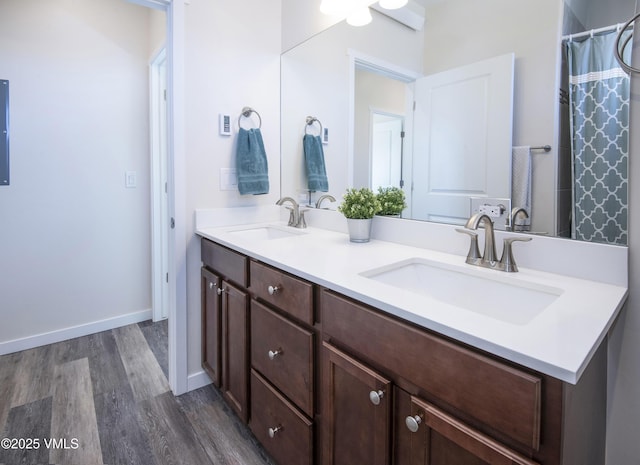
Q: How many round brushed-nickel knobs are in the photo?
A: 7